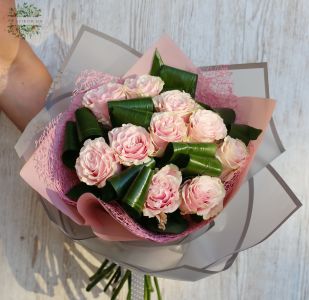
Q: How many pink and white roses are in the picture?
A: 10